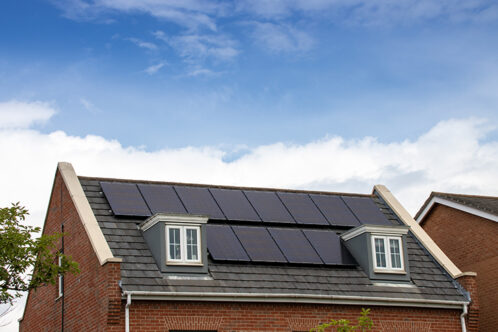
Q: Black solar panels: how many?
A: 12